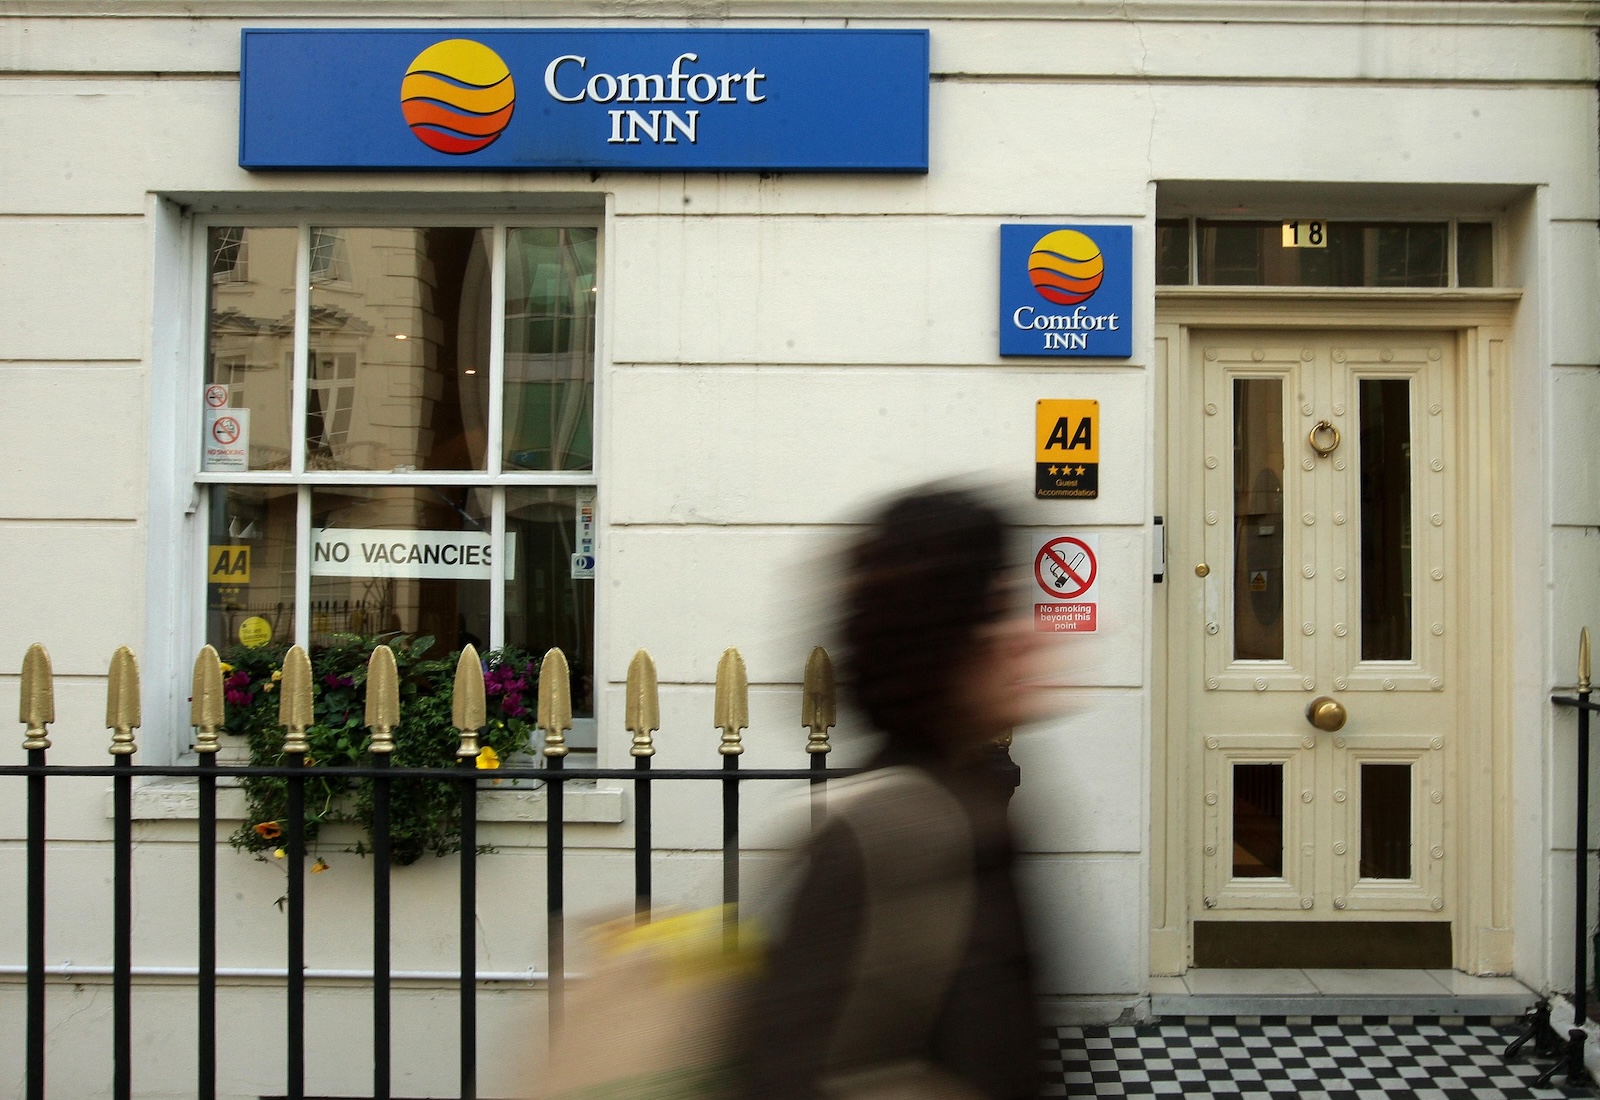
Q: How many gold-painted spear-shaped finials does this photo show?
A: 11